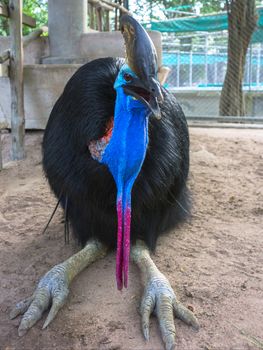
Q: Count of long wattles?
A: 2